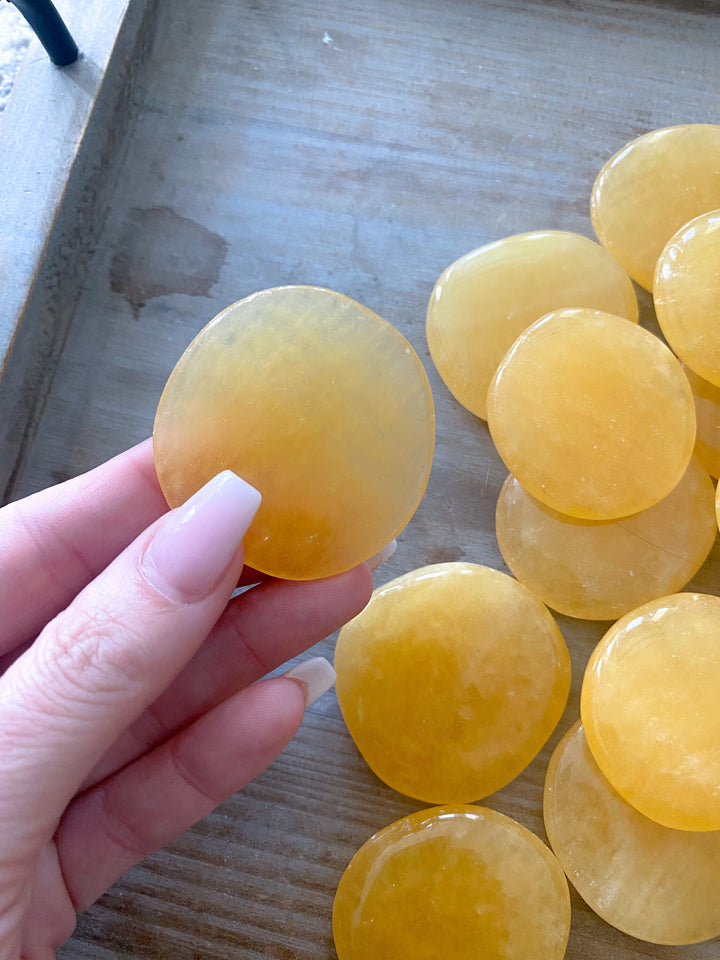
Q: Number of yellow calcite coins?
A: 12